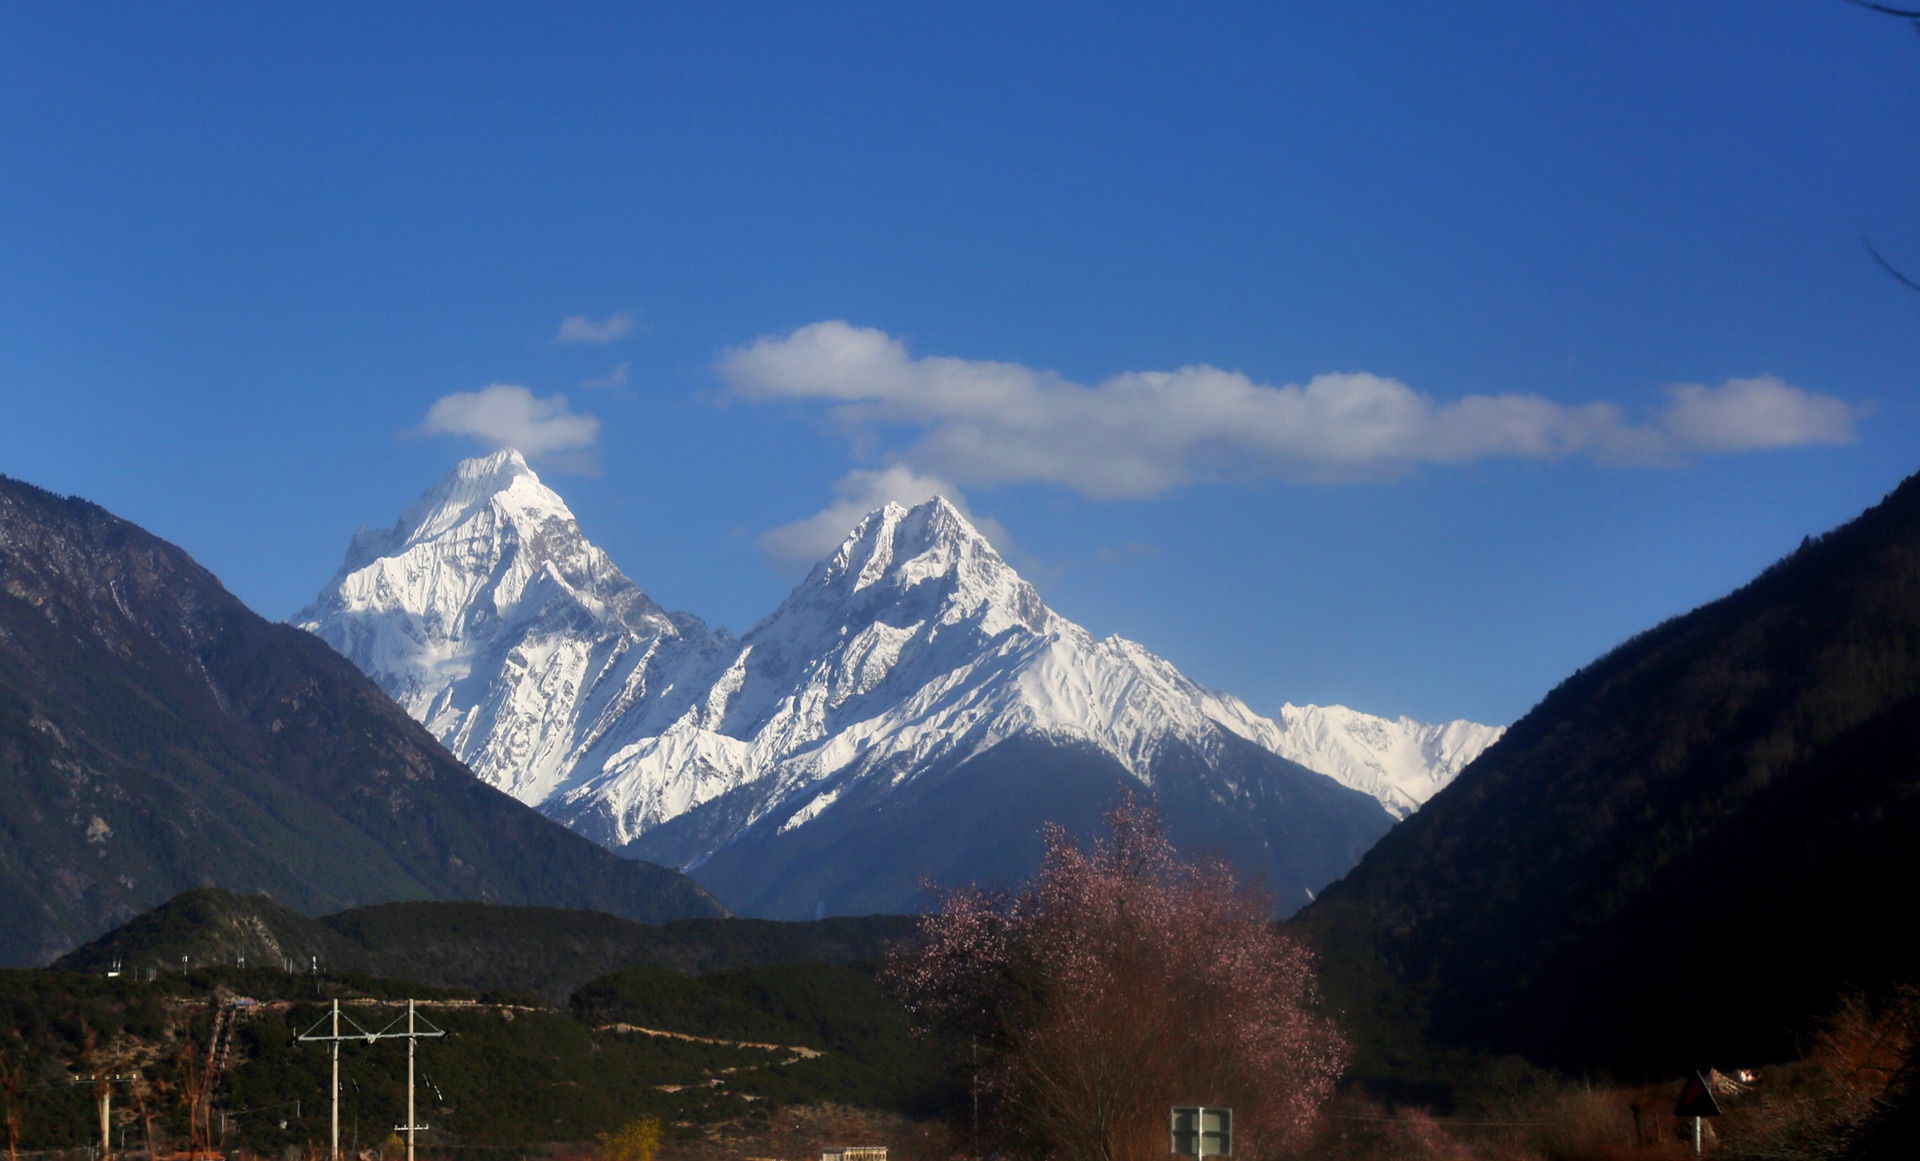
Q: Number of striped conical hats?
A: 0